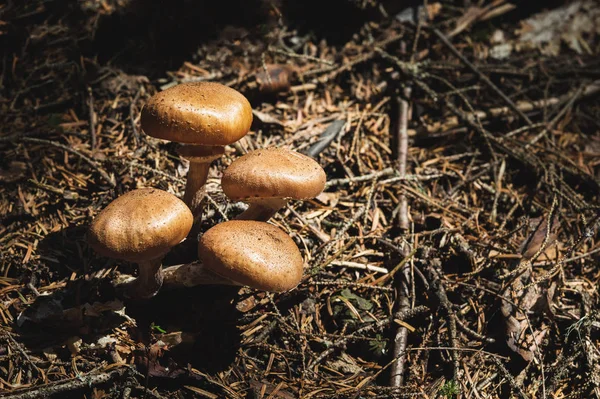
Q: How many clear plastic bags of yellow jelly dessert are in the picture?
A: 0